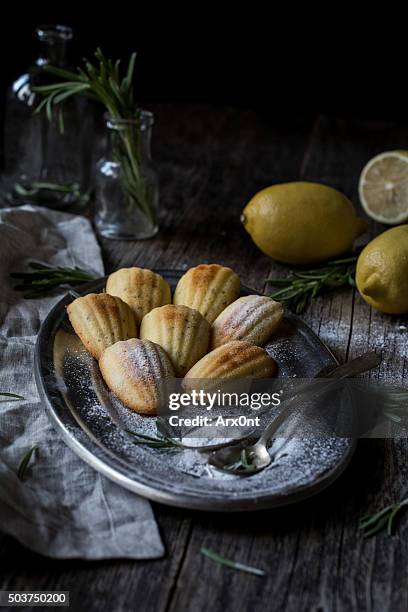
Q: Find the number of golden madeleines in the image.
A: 7